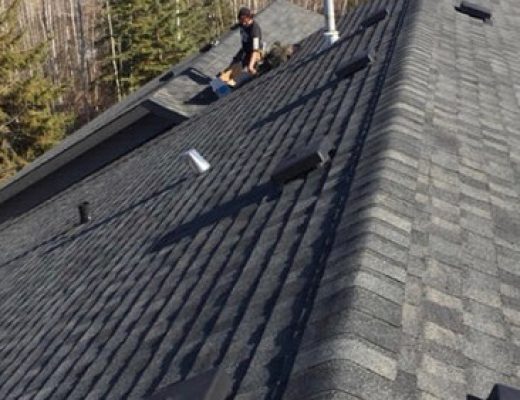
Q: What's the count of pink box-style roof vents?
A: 0